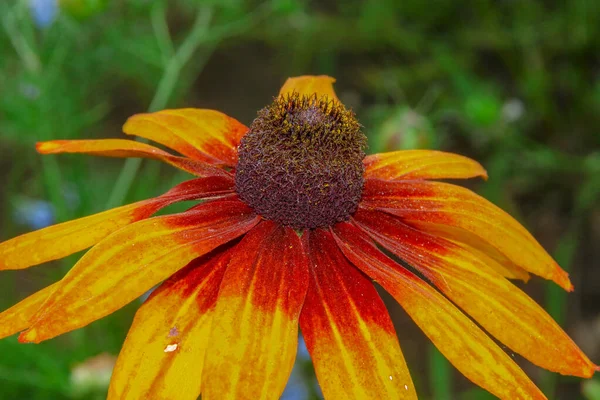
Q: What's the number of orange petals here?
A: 14